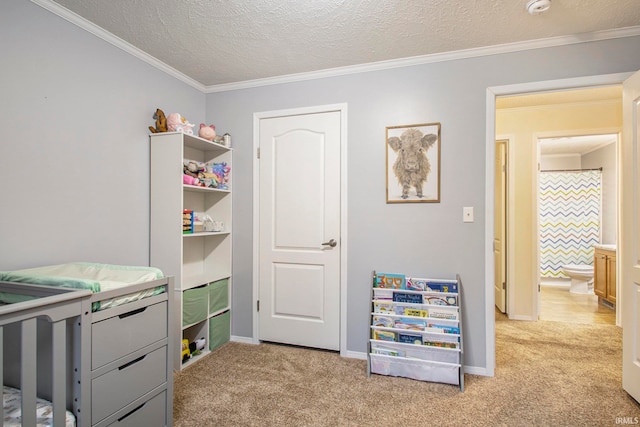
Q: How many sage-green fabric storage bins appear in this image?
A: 3